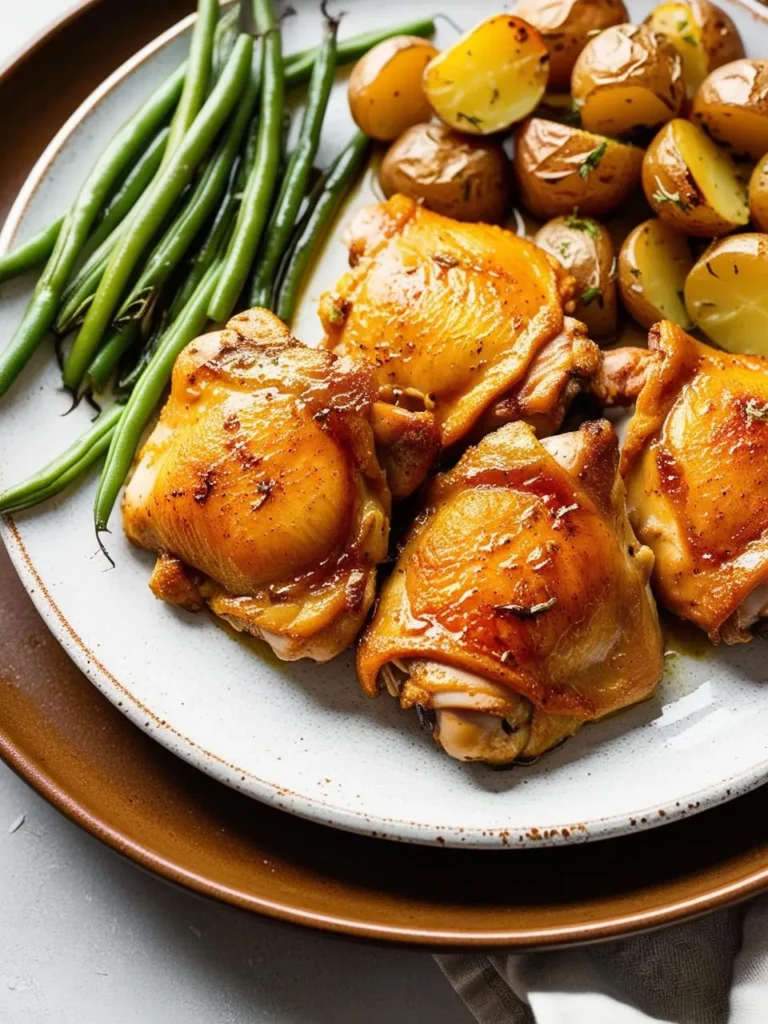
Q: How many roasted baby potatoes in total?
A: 13